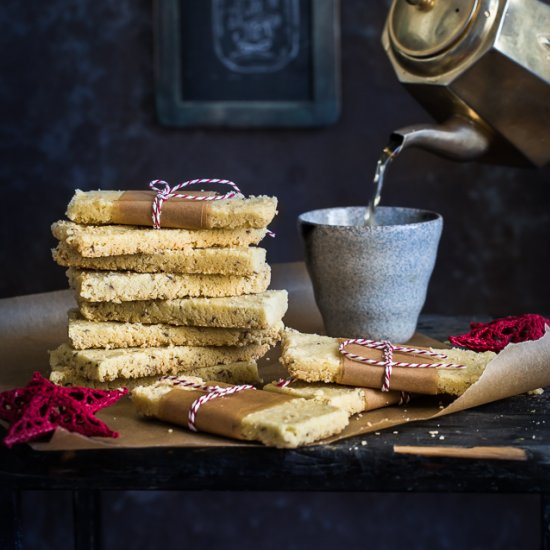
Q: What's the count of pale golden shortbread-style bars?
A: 11